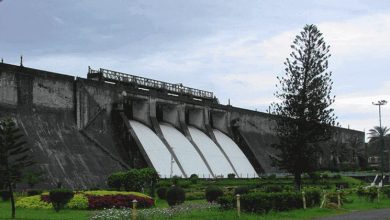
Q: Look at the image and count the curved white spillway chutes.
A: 4